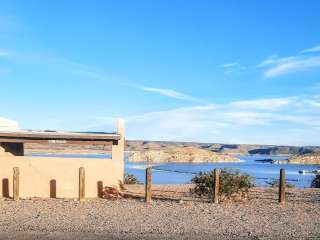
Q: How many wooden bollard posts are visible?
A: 5